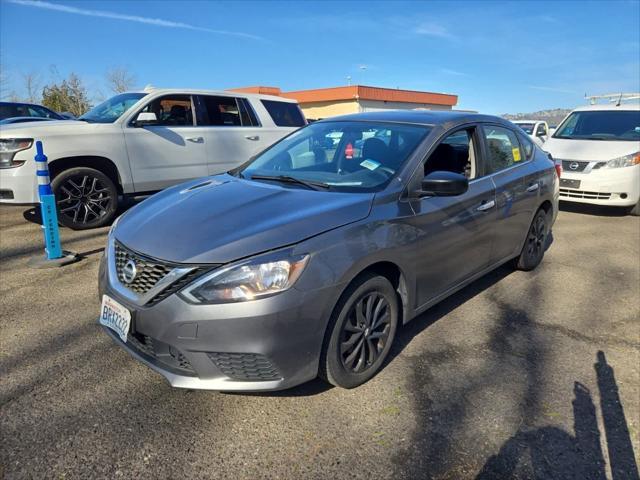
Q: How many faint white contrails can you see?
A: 1